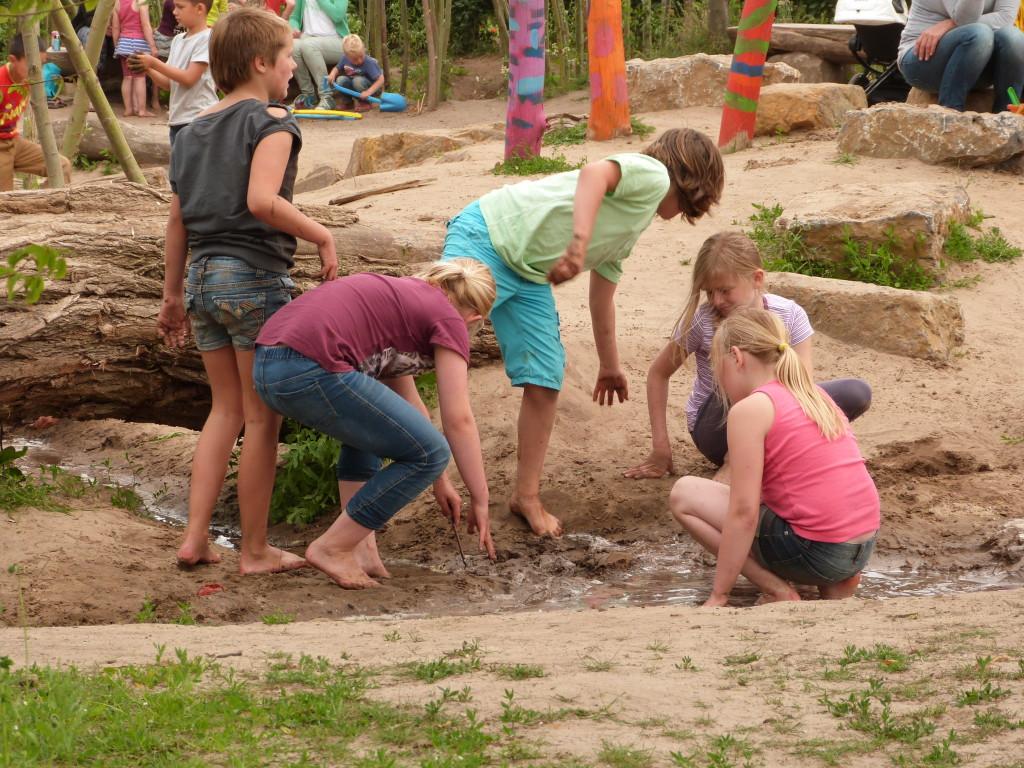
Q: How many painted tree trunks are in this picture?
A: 3